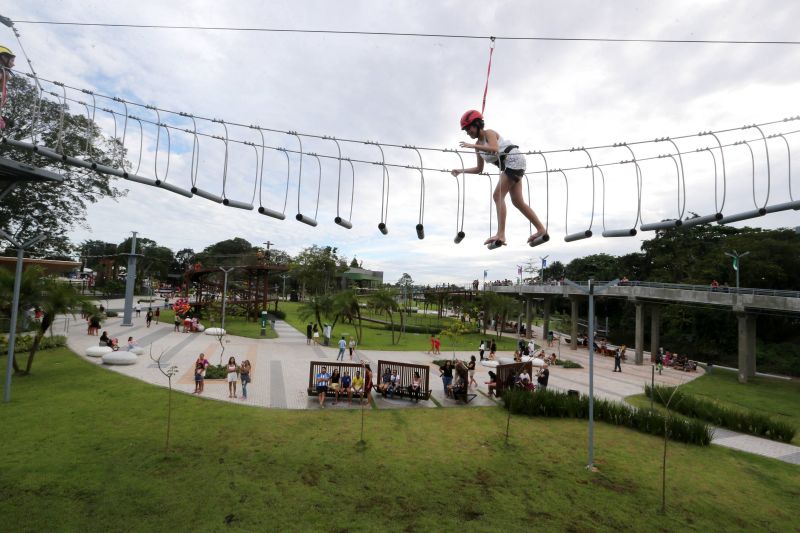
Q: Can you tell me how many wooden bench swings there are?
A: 4